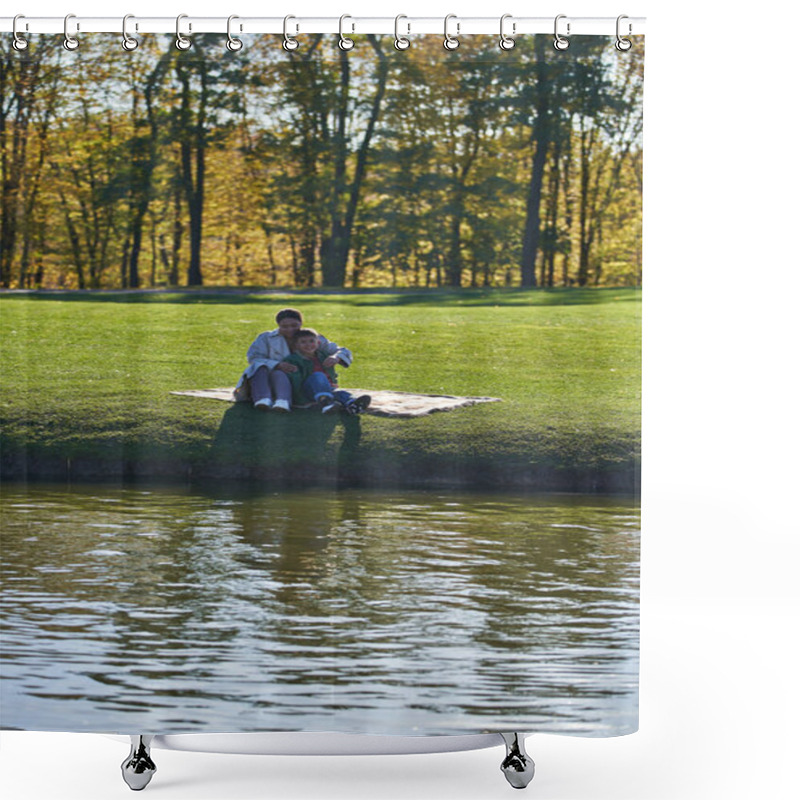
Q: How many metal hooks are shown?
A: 12